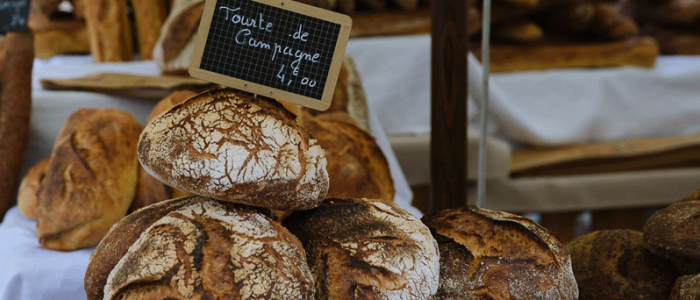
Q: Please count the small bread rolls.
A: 0